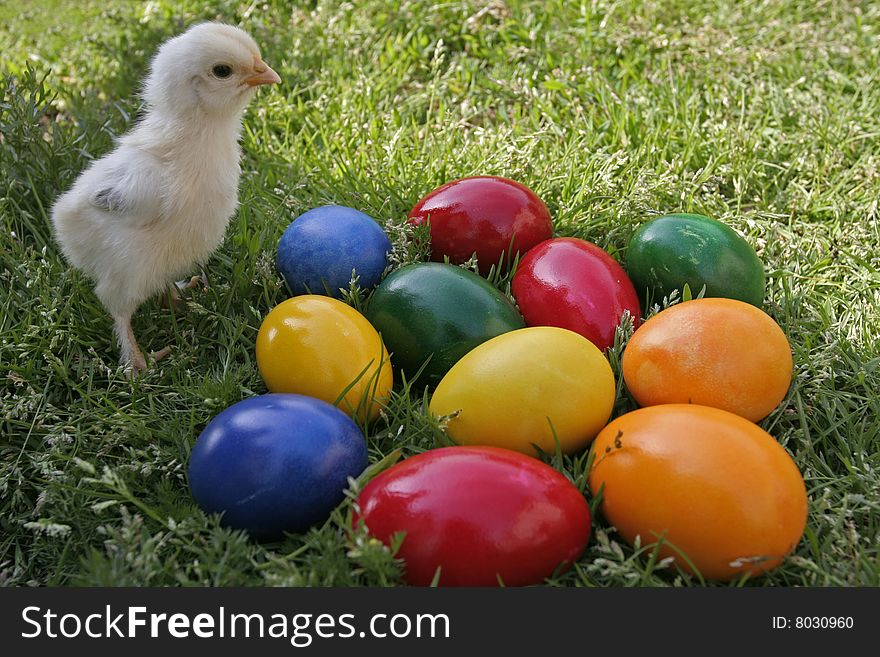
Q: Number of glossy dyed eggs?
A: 11